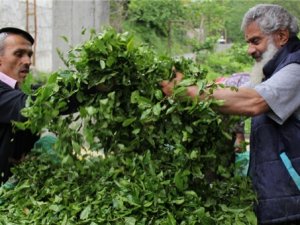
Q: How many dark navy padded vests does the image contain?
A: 1